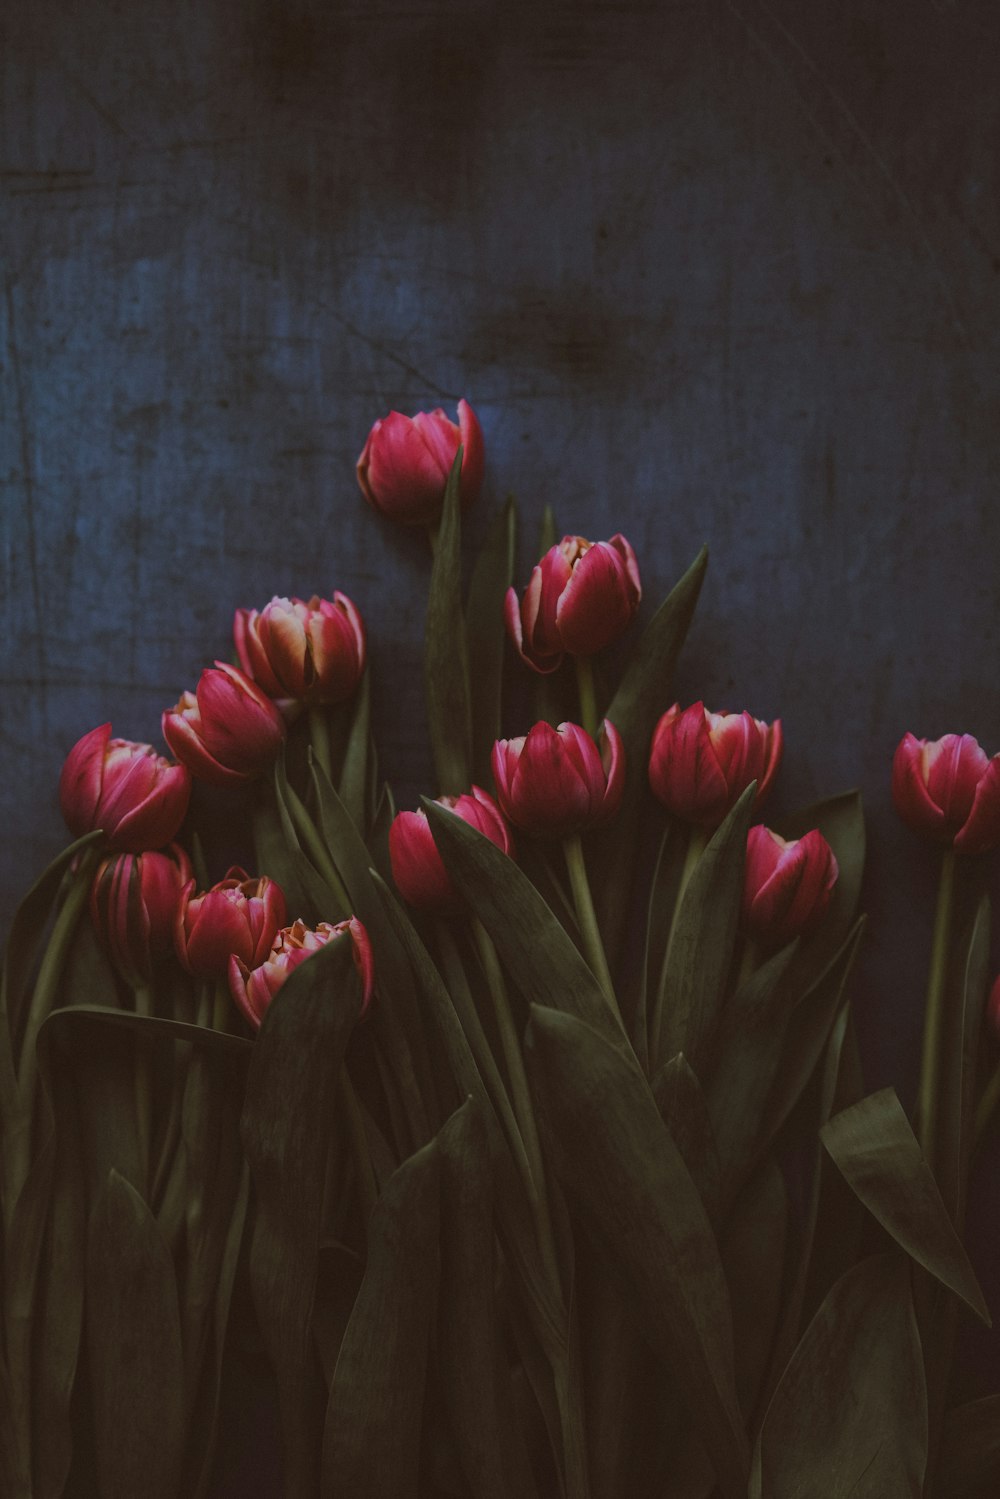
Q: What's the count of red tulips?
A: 13